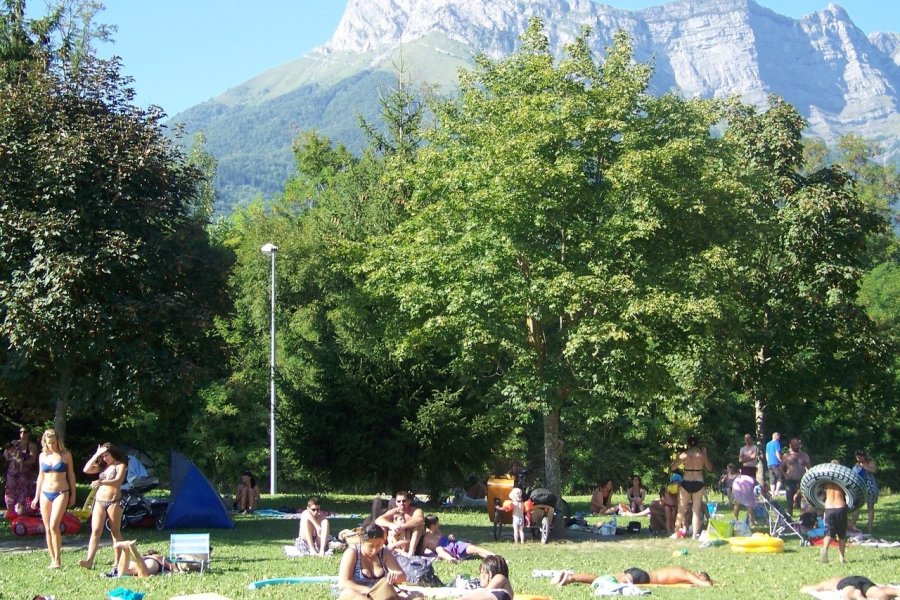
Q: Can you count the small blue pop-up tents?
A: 1